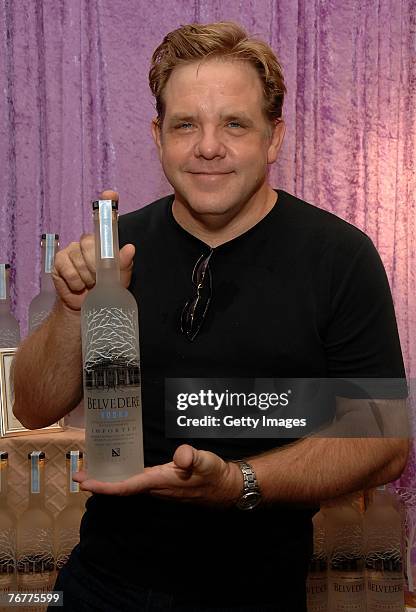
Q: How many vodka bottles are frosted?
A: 9